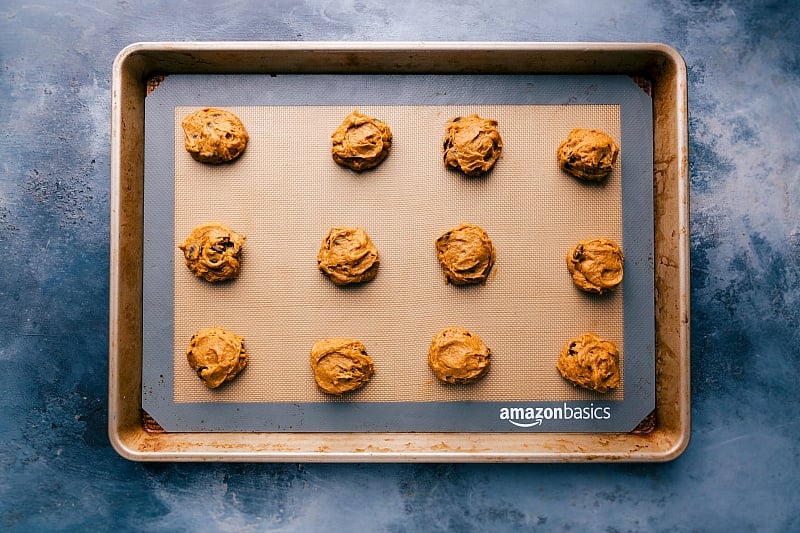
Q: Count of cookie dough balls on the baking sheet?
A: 12